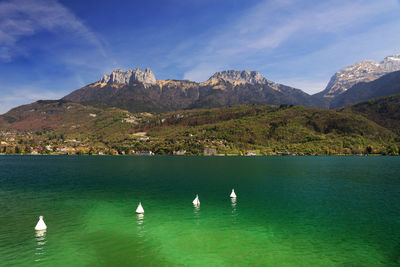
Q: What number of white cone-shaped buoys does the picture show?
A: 4